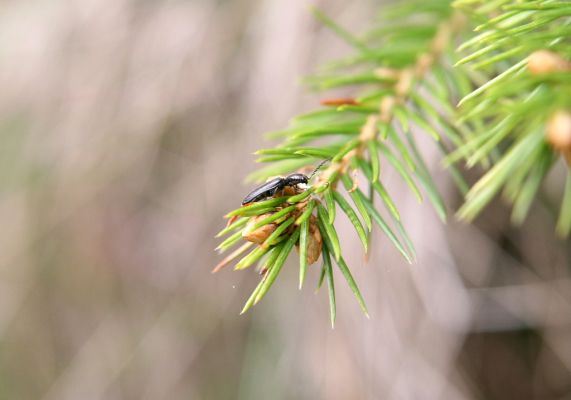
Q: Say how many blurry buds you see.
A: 2